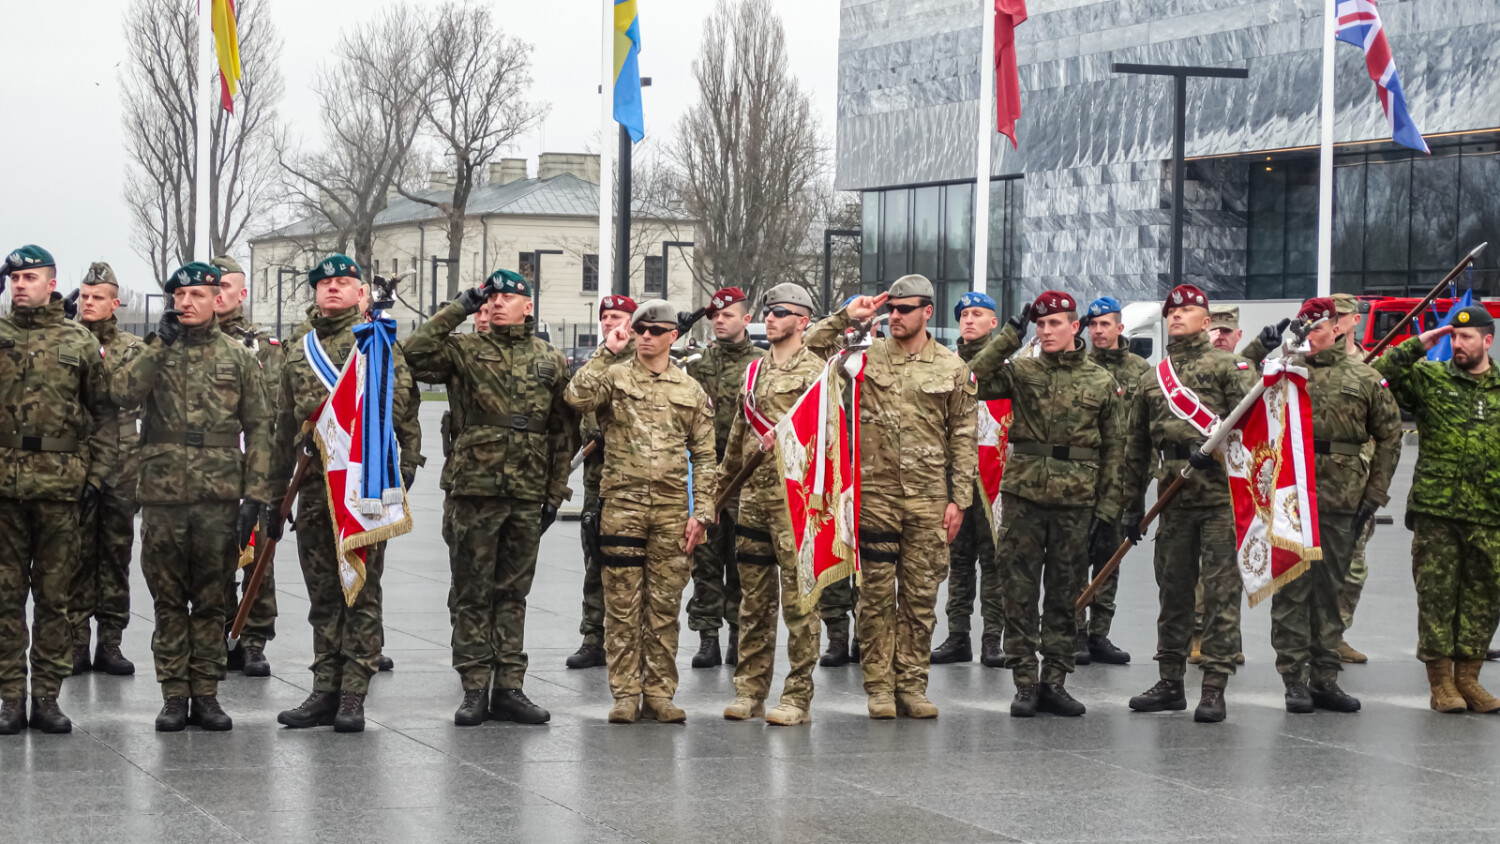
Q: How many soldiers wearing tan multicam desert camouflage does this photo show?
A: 3